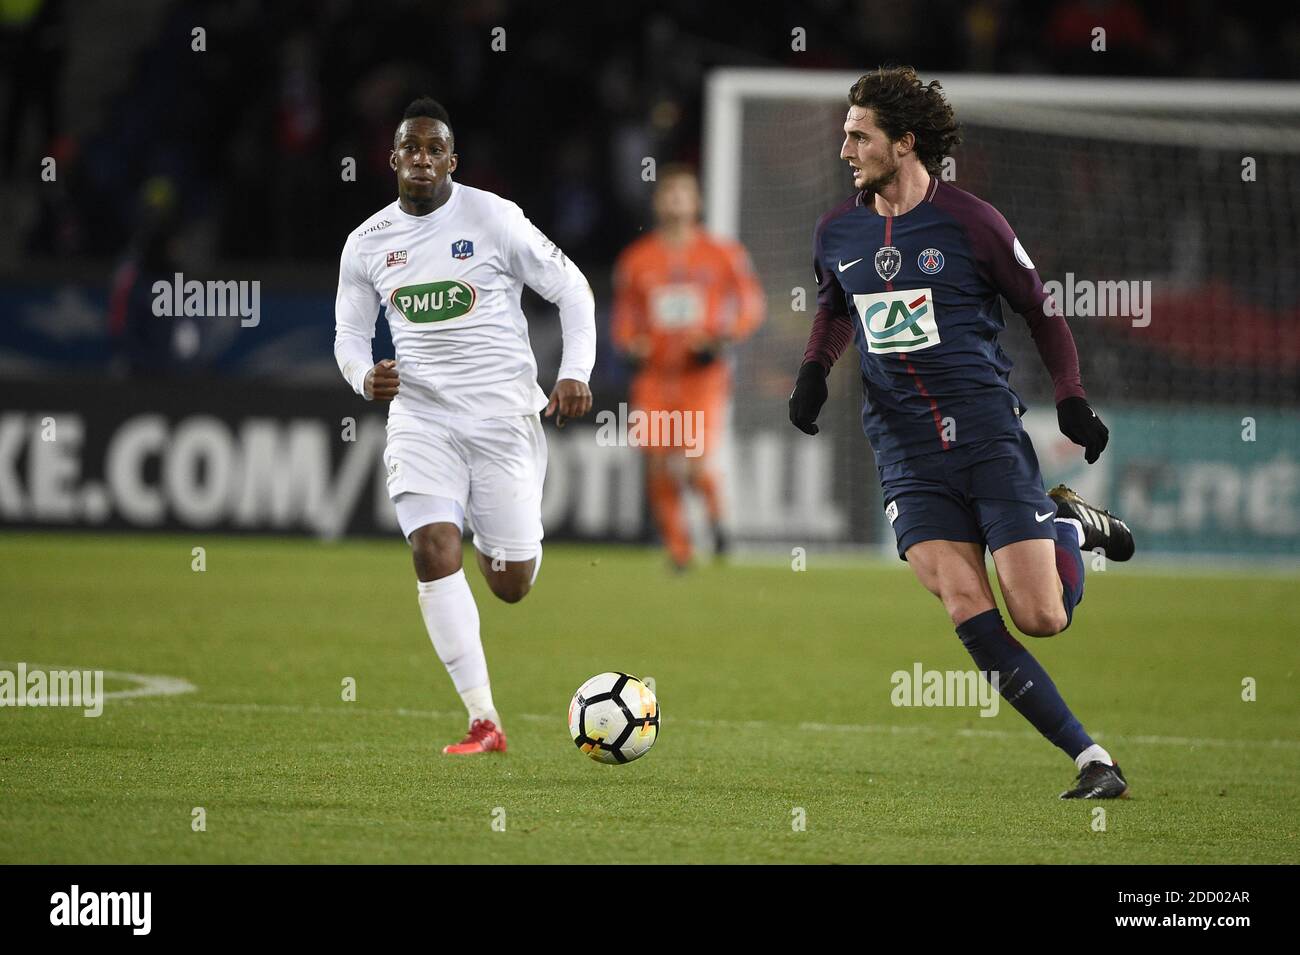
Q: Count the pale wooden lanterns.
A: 0